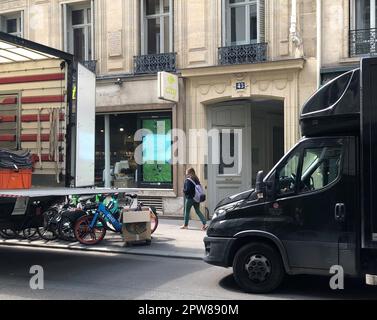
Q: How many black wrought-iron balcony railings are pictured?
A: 4